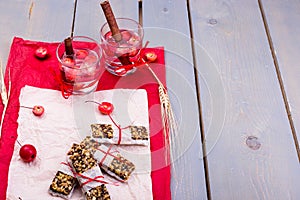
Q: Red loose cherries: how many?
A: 5